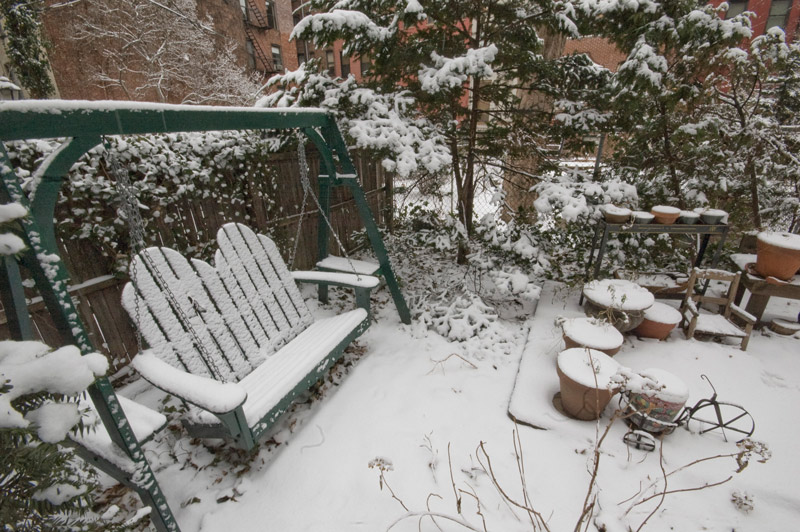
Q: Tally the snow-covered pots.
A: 11